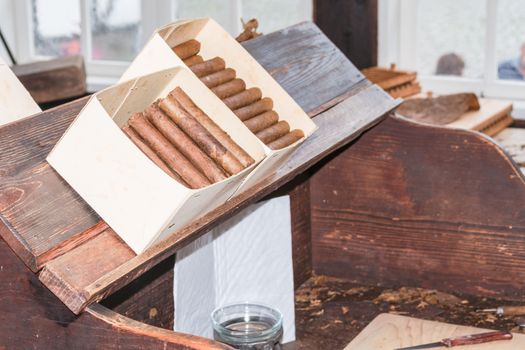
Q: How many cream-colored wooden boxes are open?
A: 2